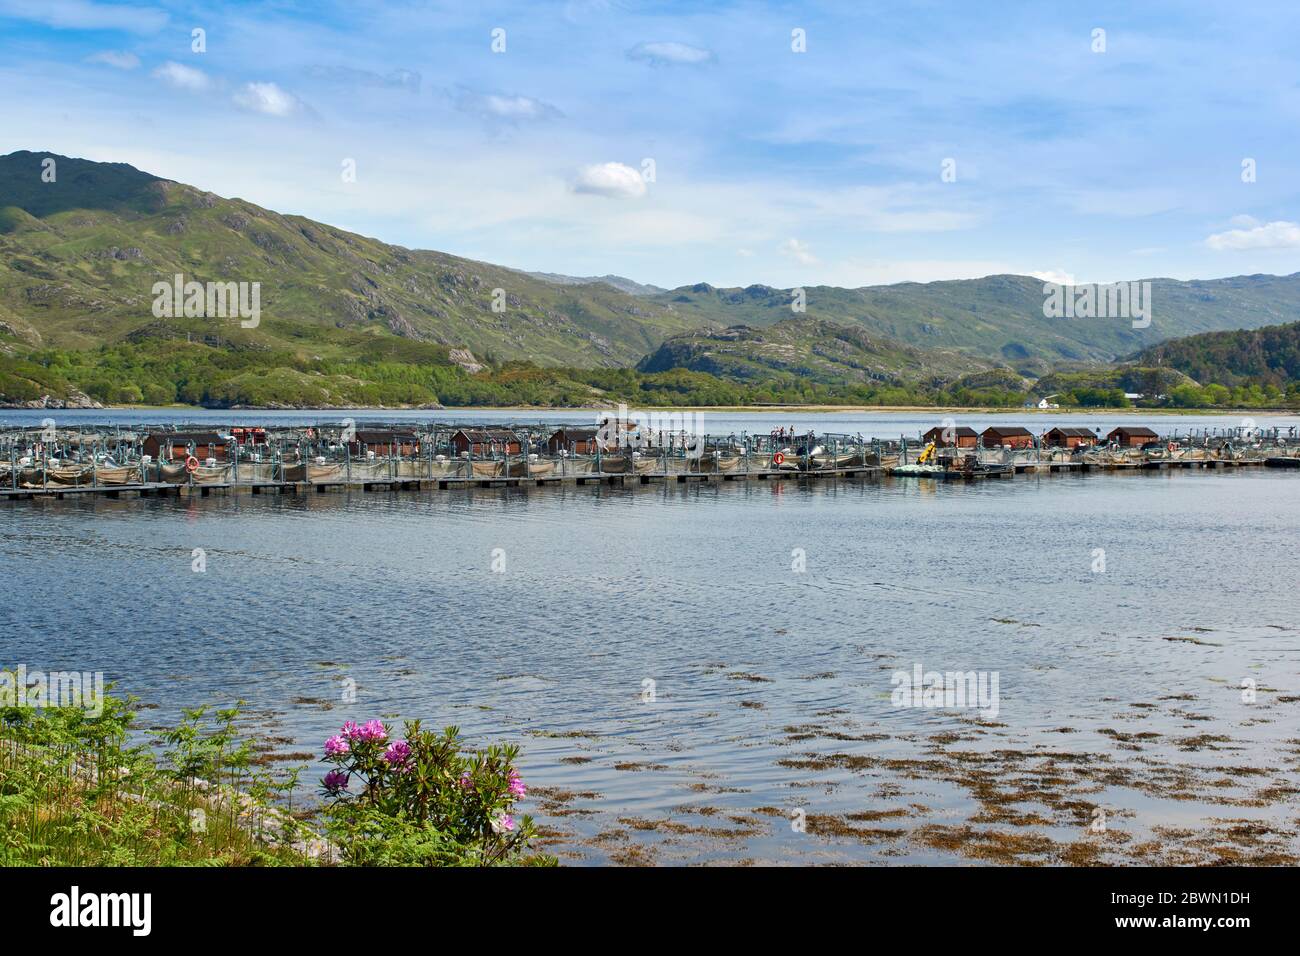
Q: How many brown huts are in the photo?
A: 8